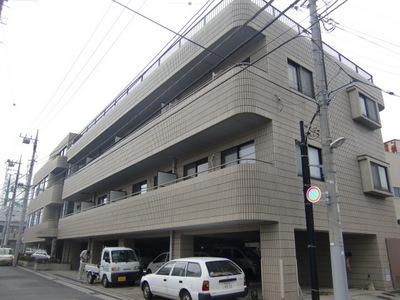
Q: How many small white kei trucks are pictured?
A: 1